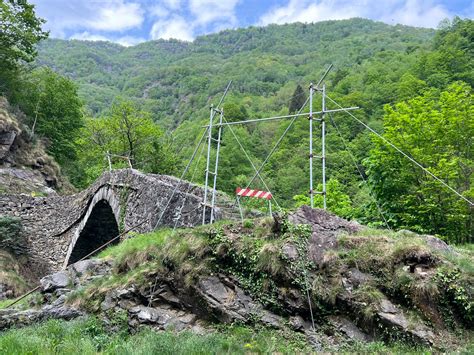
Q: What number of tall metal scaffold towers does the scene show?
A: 2